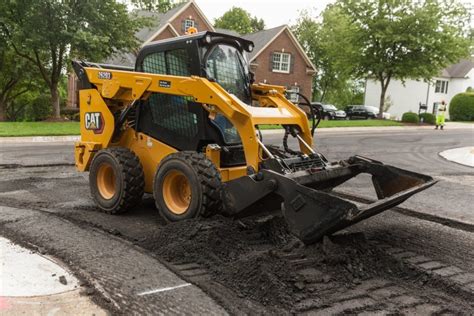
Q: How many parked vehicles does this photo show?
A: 2